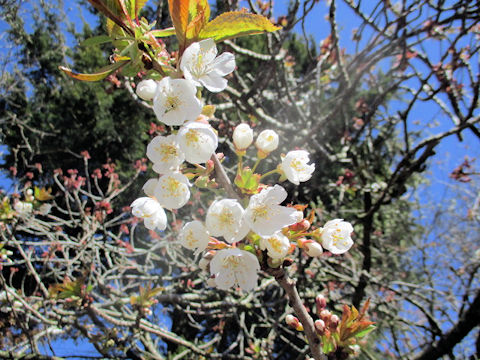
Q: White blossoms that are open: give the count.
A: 13